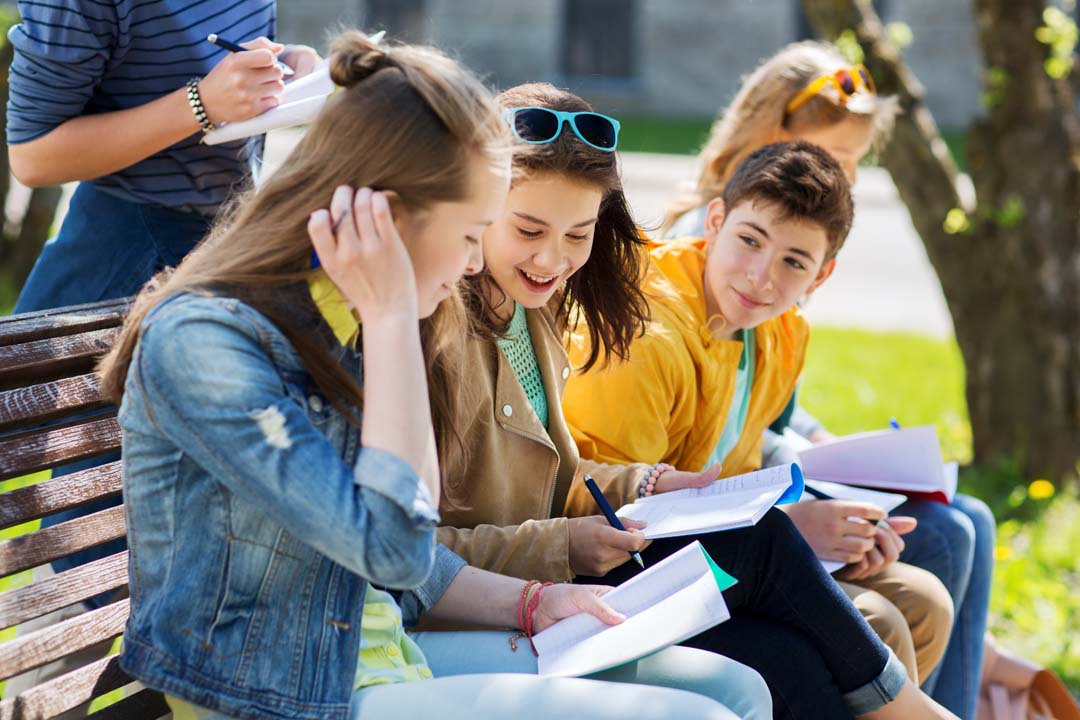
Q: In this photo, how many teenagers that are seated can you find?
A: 4